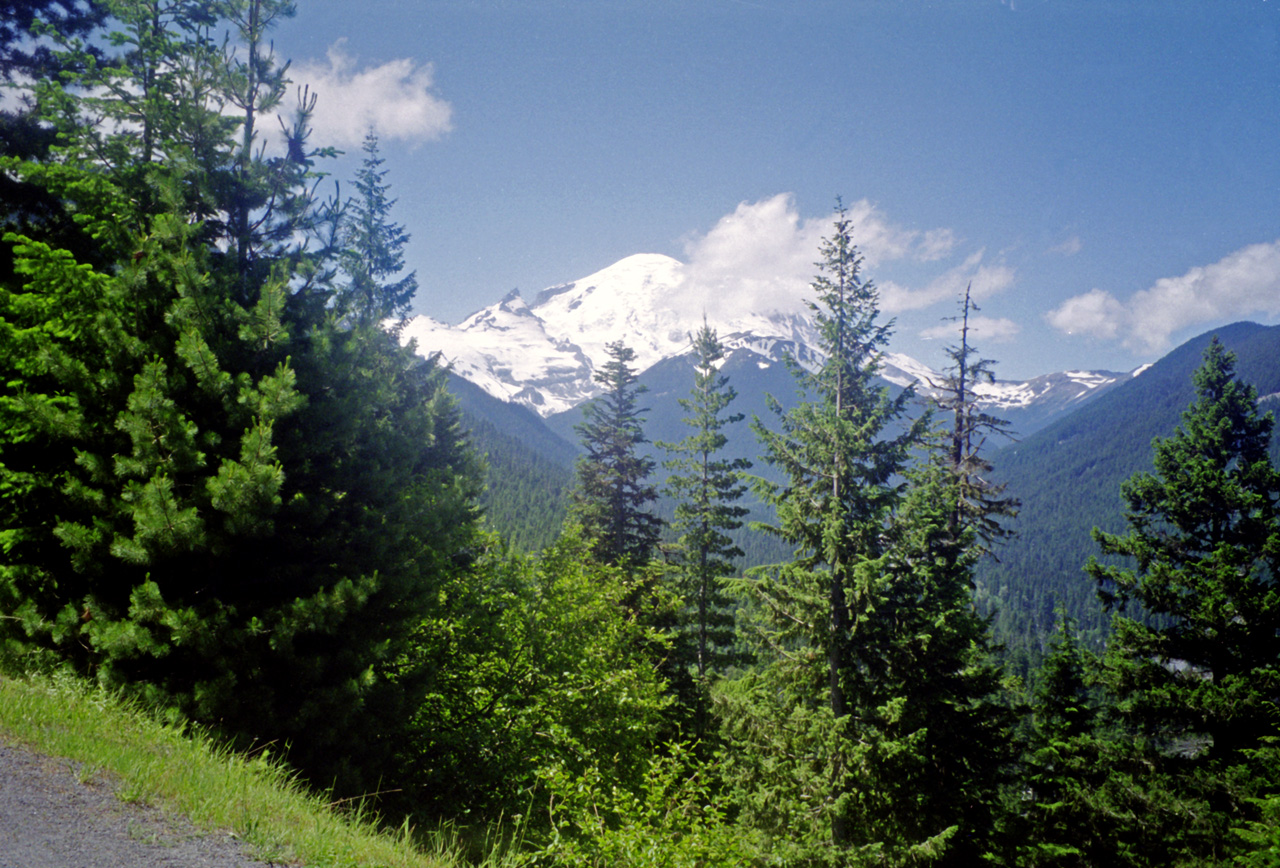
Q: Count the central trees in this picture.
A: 4